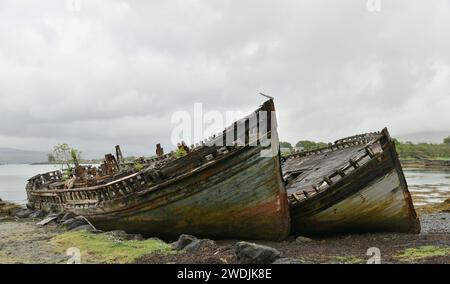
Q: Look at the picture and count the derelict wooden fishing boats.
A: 2